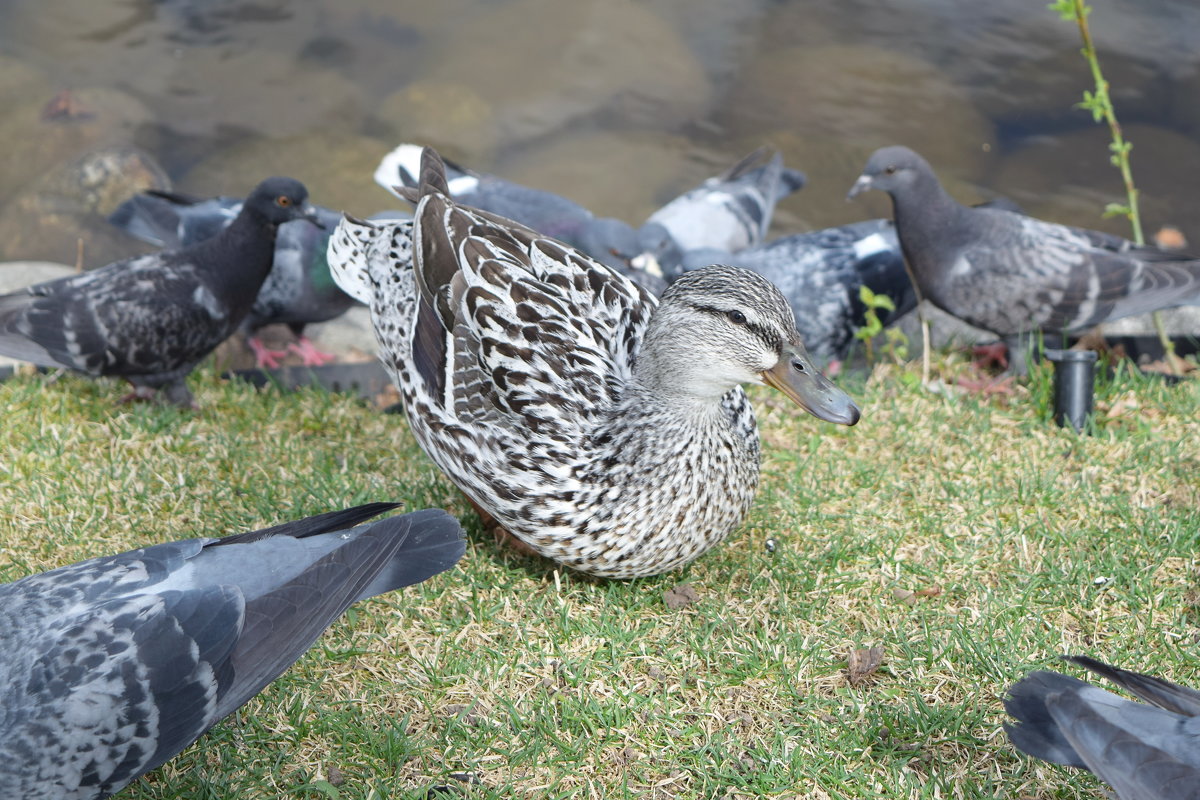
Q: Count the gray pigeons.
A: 8